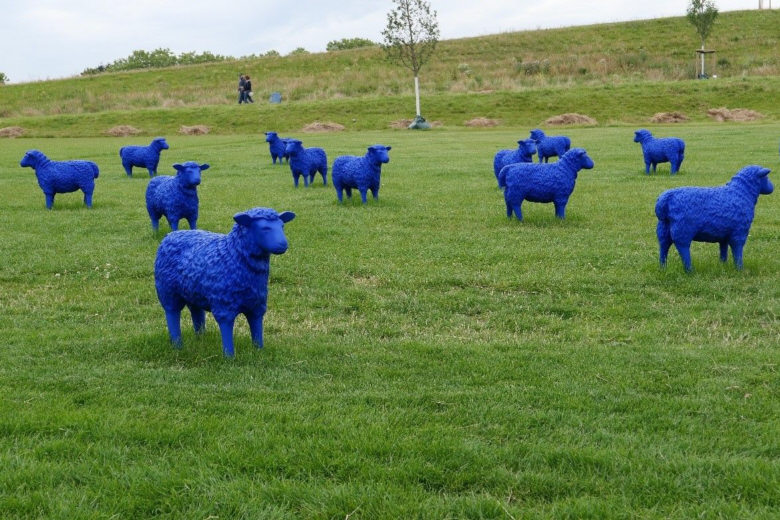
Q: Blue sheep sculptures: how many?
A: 12